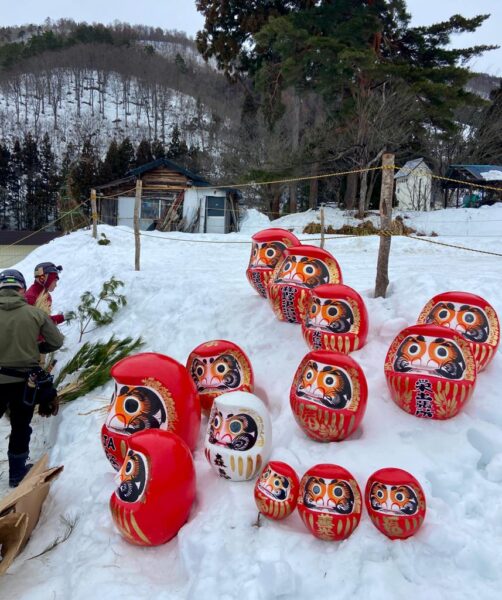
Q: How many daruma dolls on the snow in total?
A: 13